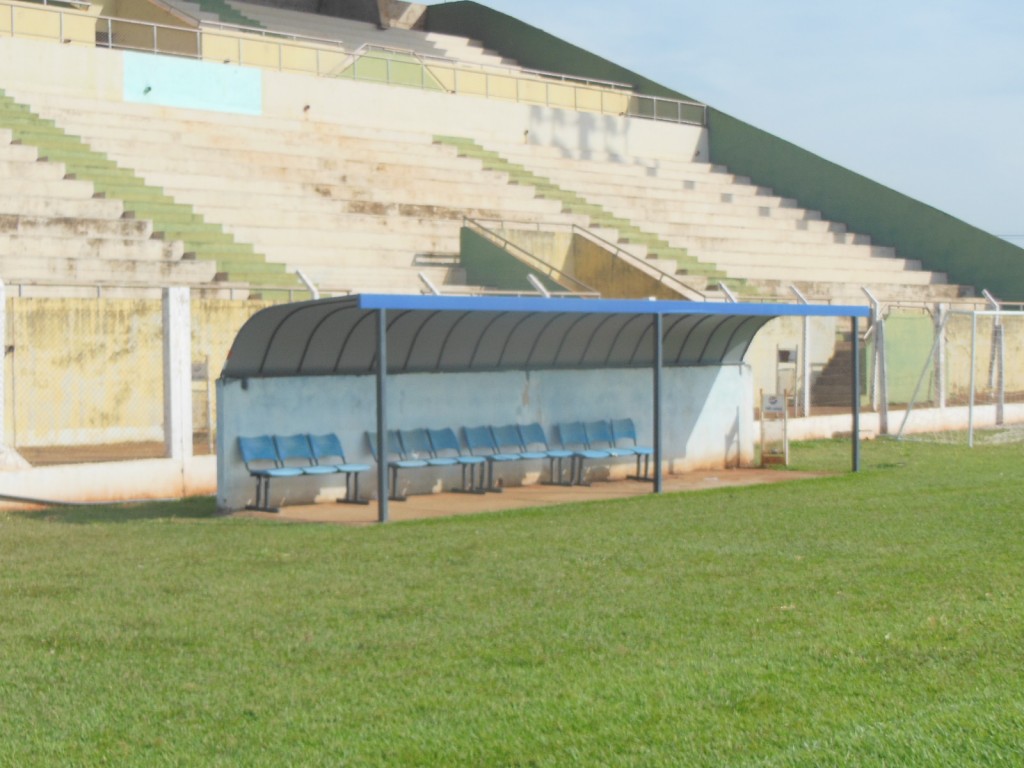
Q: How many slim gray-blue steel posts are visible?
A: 3